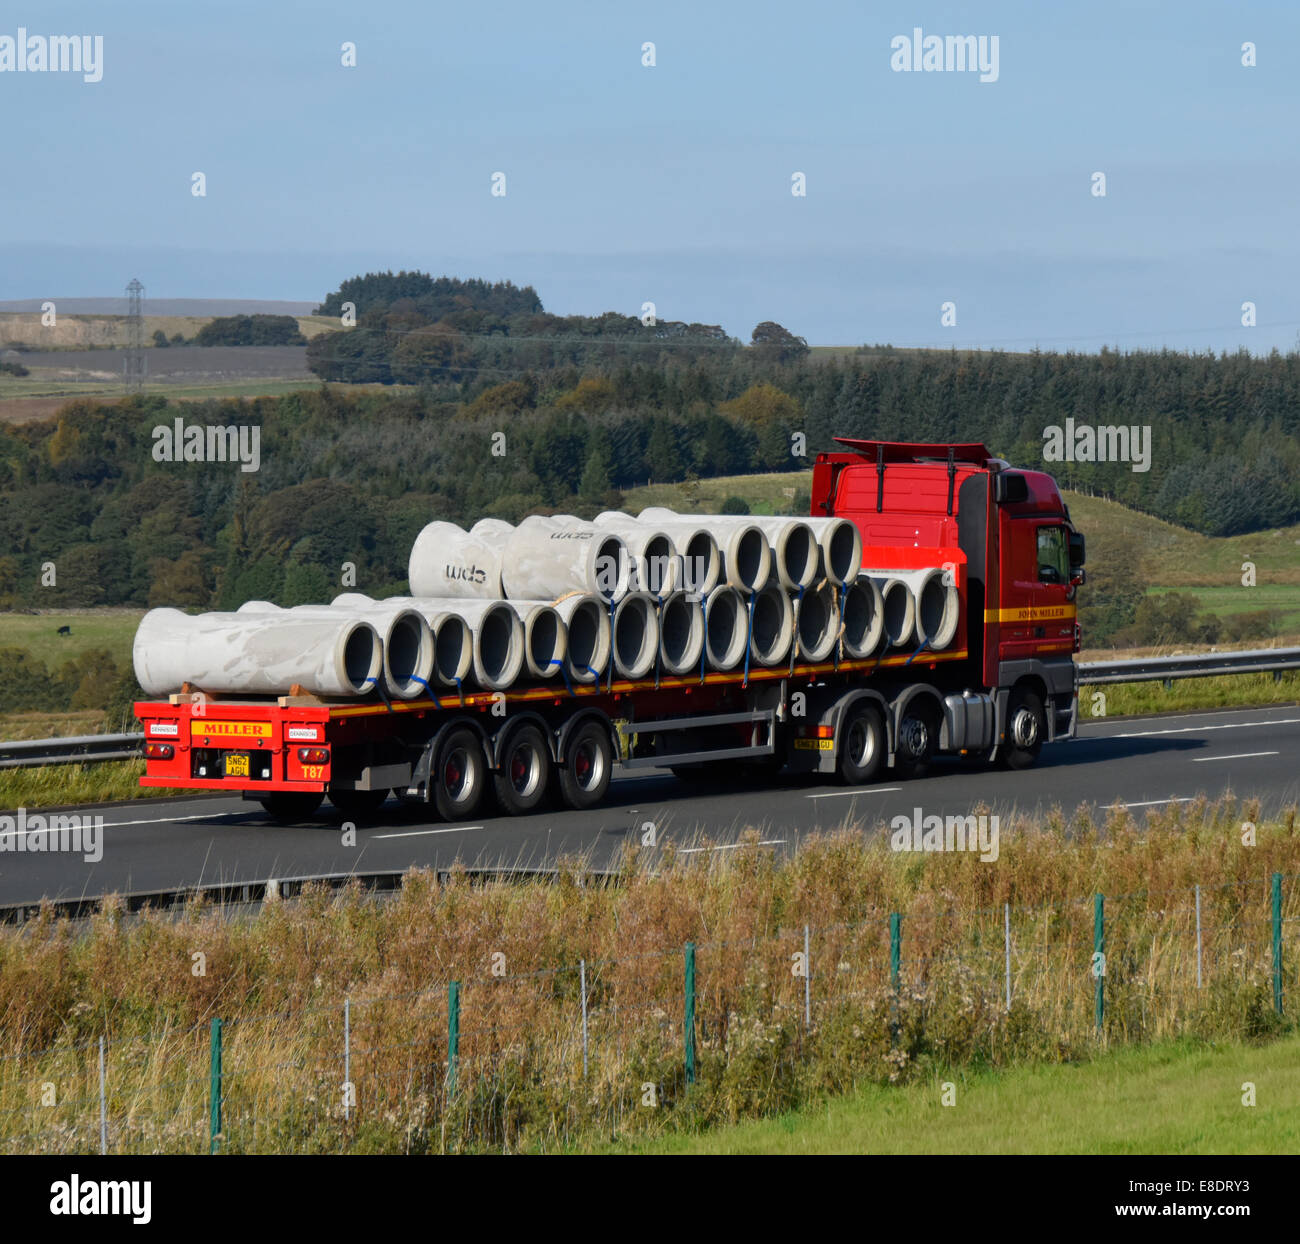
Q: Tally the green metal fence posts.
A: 6